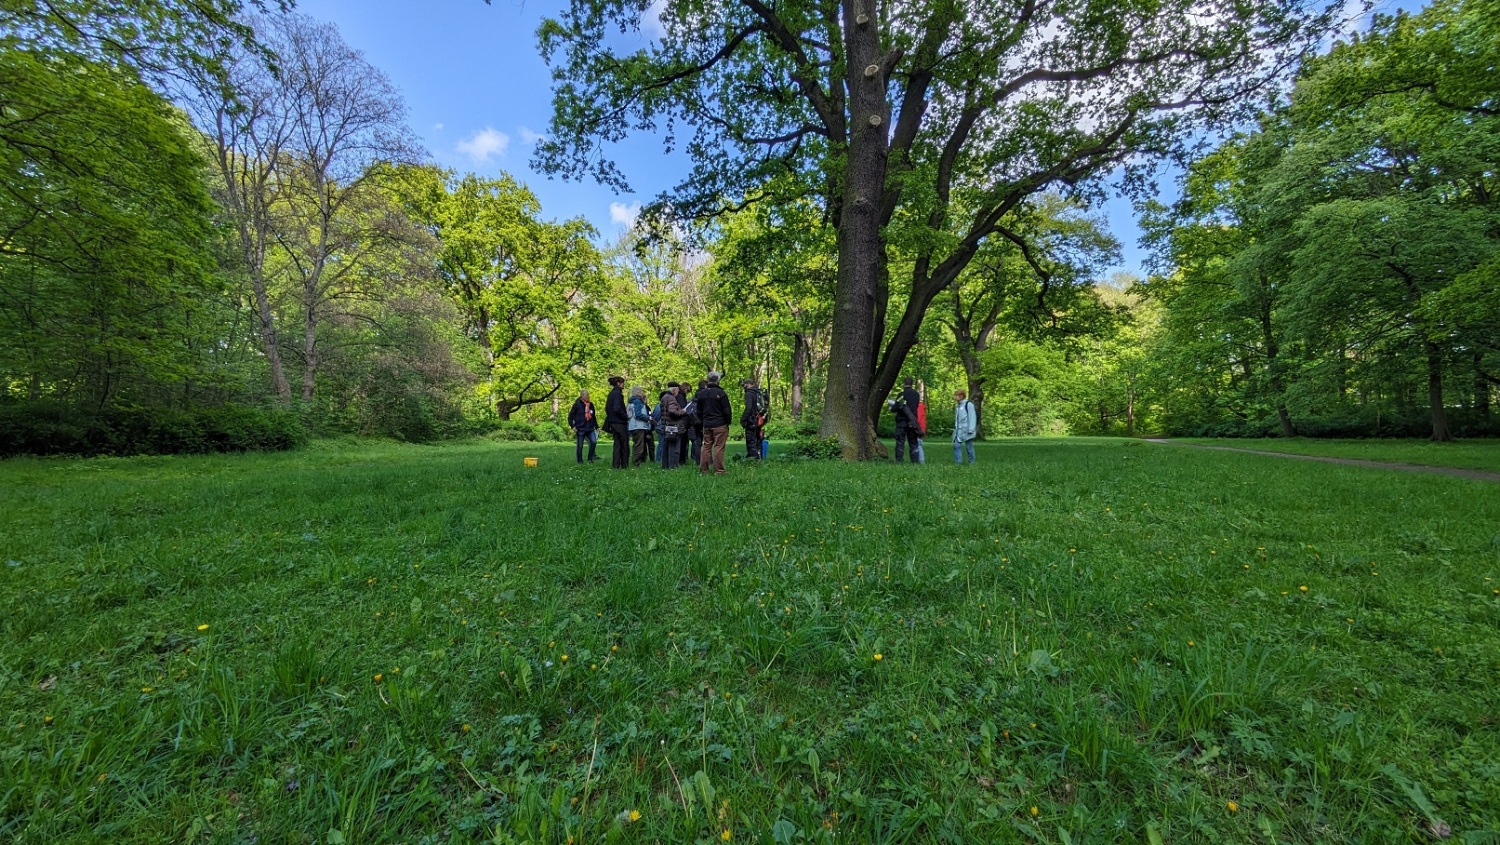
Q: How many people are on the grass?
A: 13